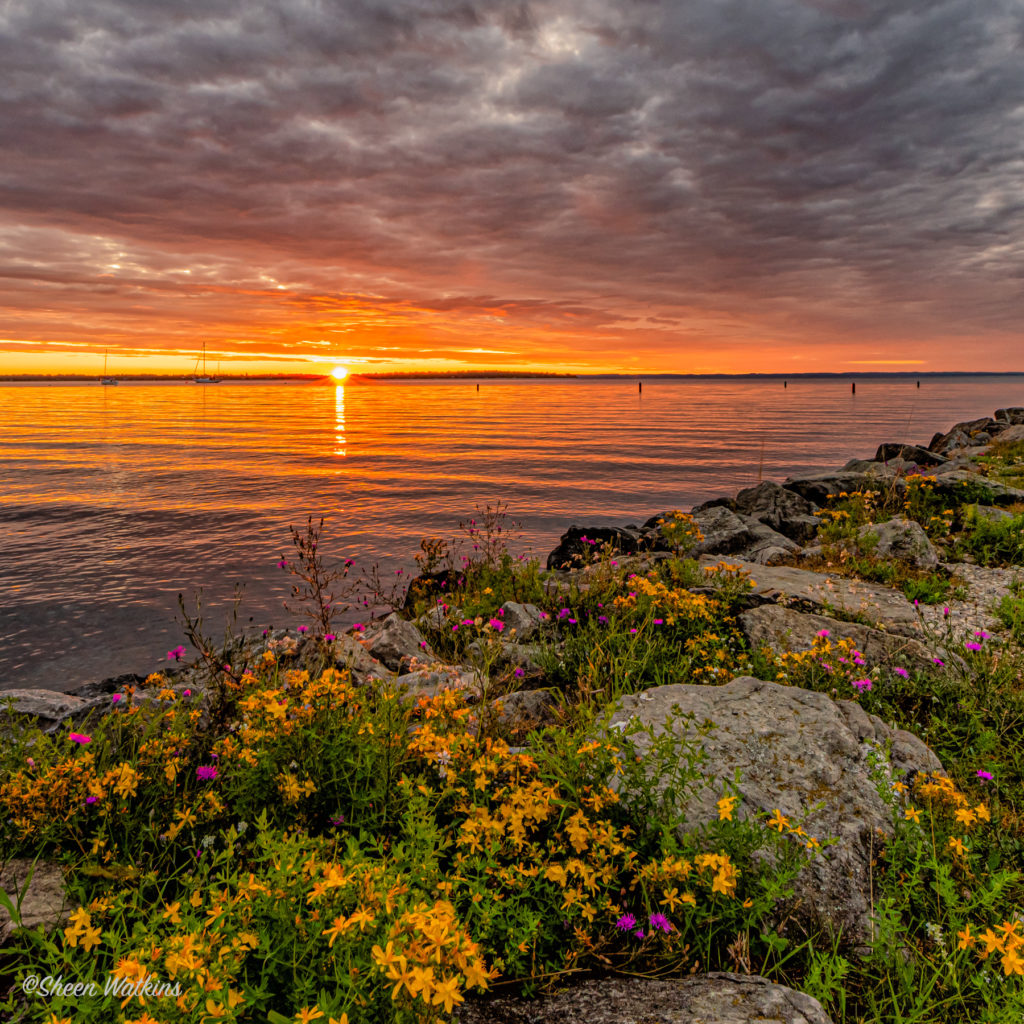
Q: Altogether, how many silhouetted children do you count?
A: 0